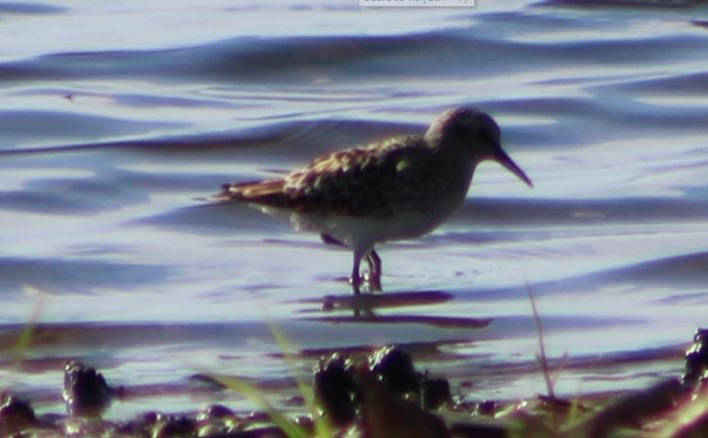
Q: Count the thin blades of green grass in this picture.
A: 3